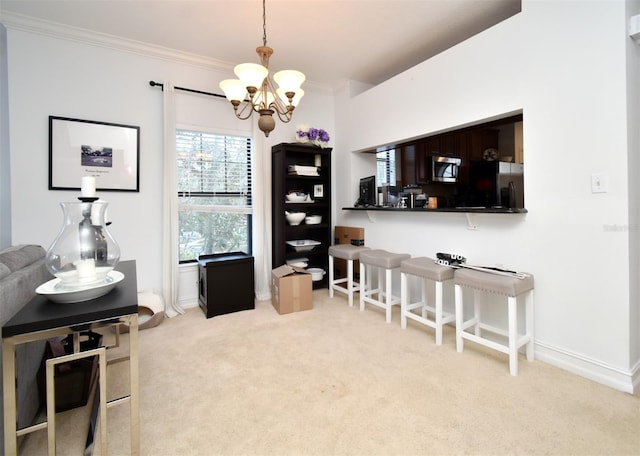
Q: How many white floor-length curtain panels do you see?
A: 2